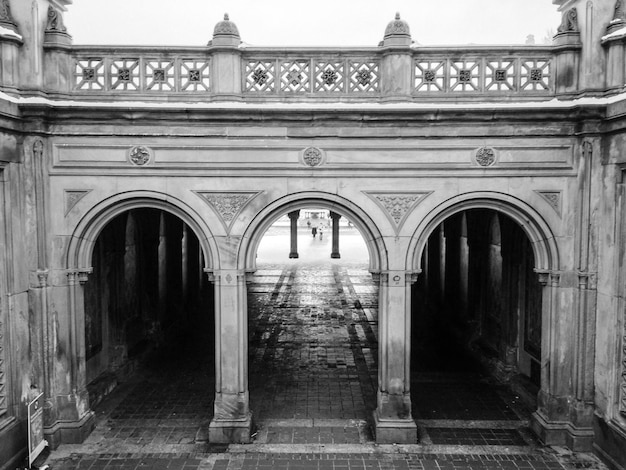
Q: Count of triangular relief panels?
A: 4